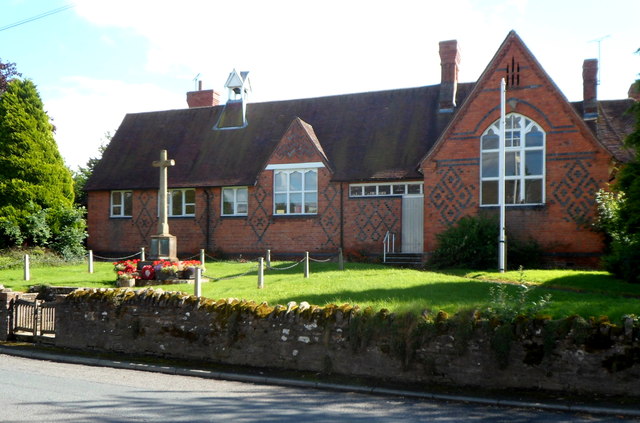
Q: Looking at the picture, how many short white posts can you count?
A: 9